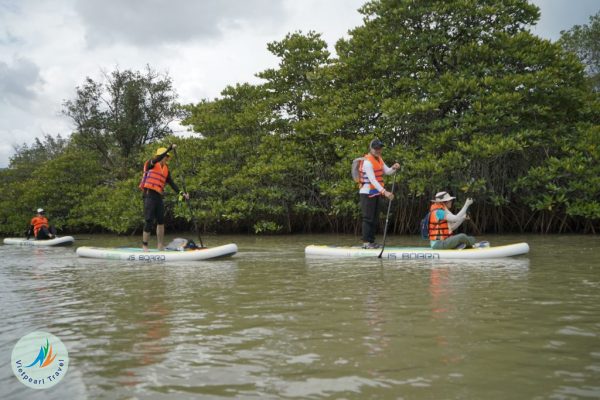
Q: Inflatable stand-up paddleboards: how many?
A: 3